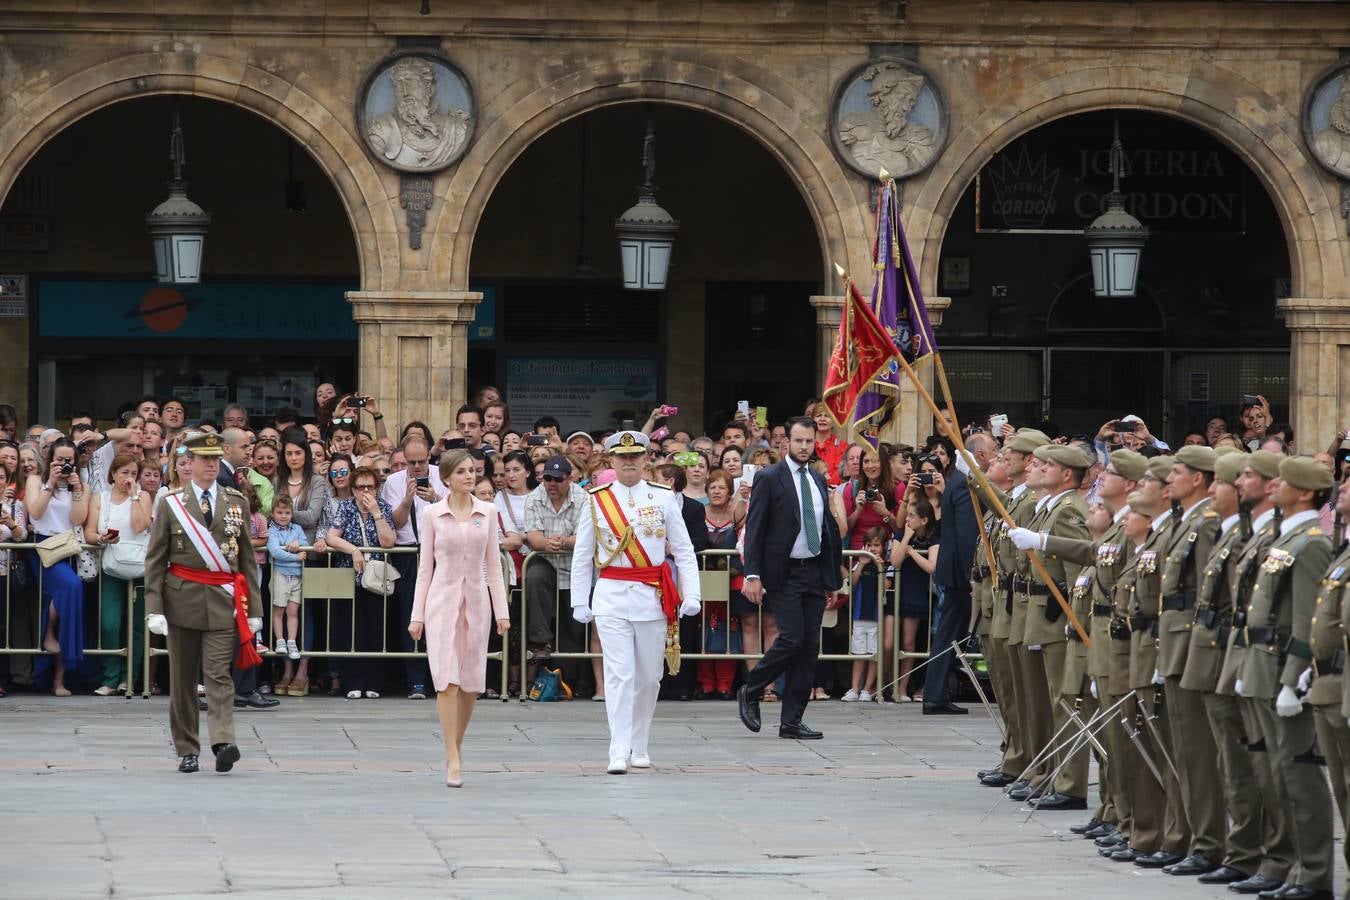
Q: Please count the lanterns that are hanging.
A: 3